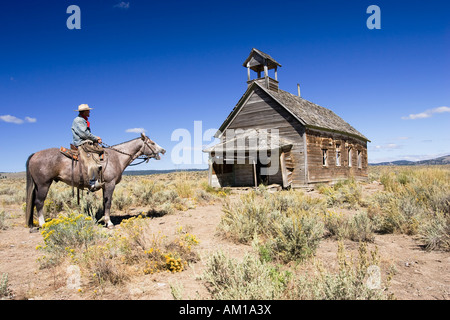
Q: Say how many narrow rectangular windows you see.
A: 4